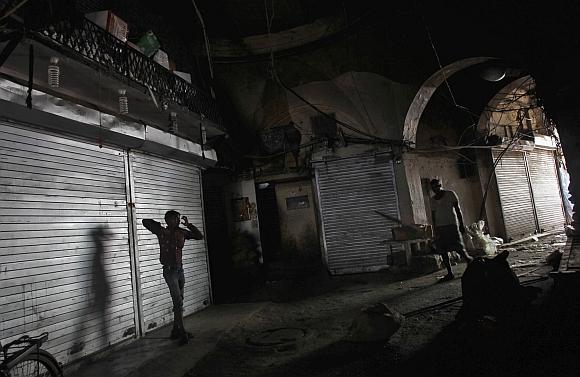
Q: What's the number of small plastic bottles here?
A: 0